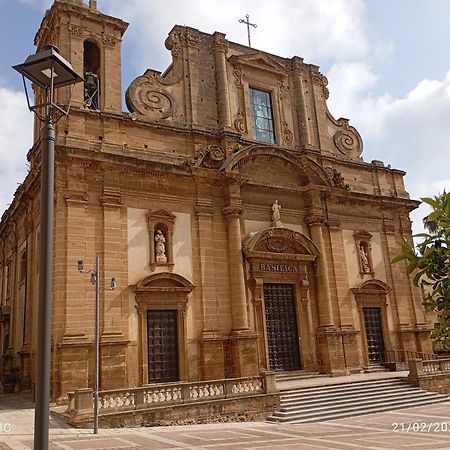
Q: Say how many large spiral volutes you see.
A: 2